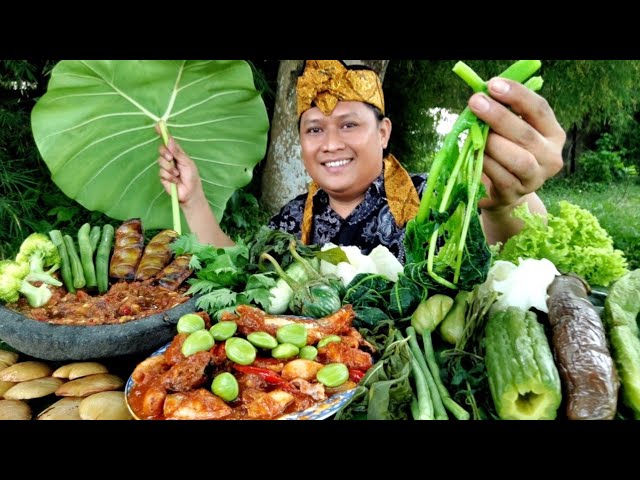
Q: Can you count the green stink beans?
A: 11